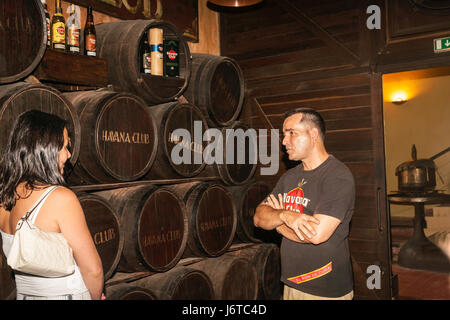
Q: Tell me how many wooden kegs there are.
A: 15